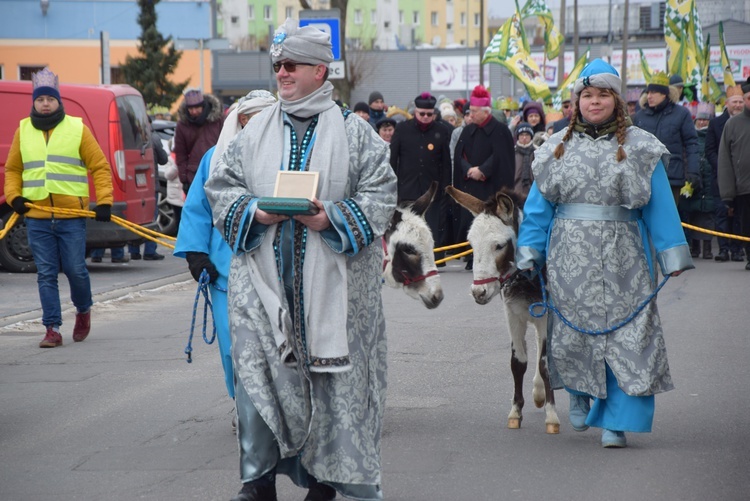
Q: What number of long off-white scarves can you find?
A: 1